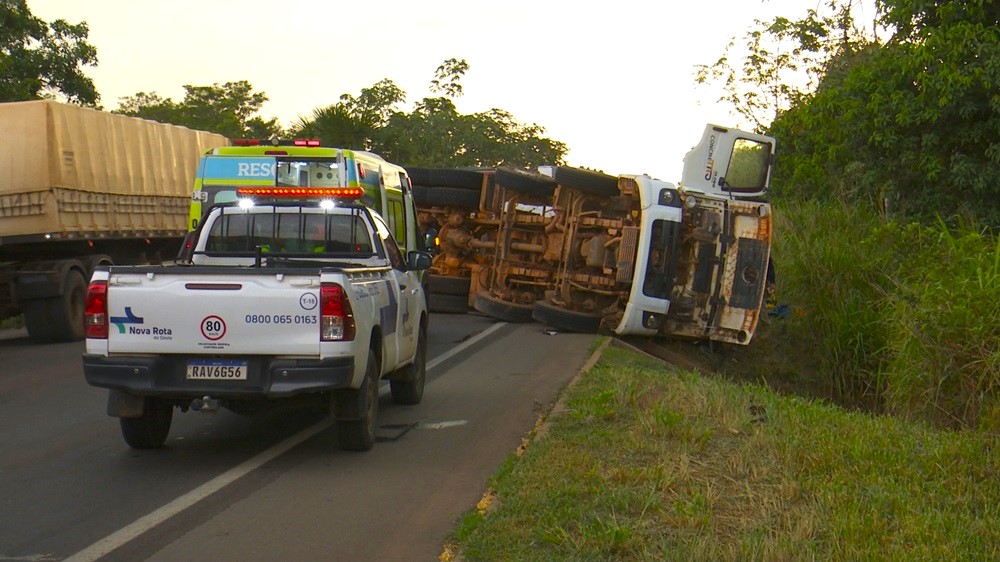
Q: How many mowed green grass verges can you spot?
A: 1